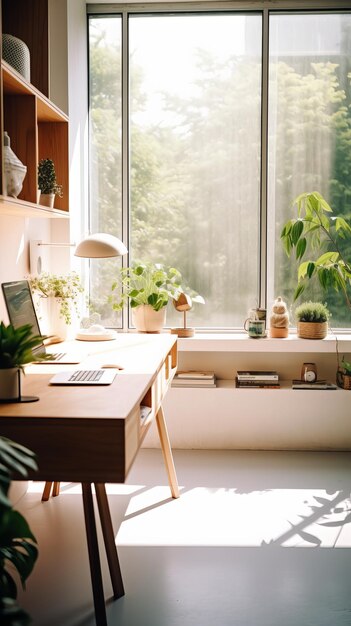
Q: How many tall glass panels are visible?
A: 3